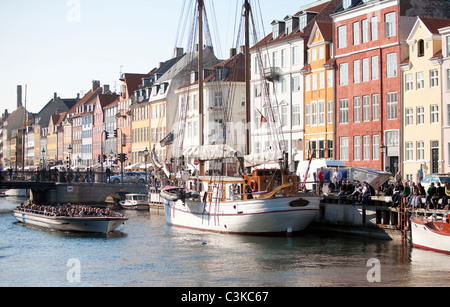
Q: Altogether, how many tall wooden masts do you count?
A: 2